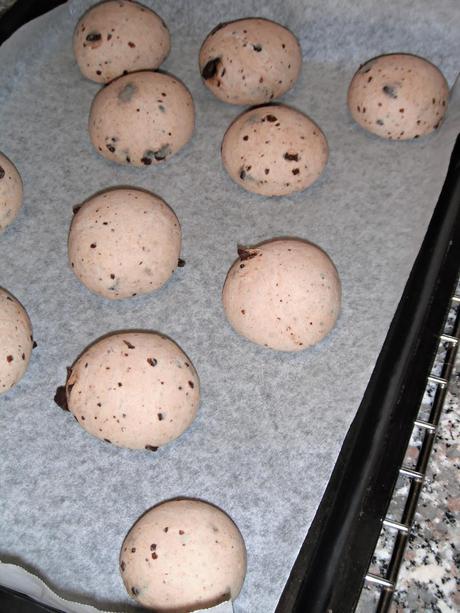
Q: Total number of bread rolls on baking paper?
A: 11